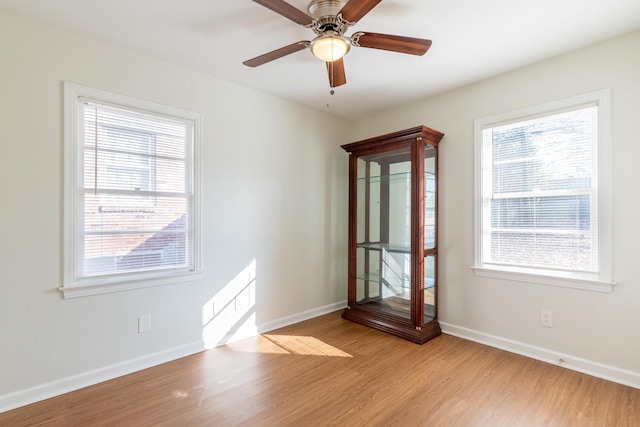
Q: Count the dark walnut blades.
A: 5